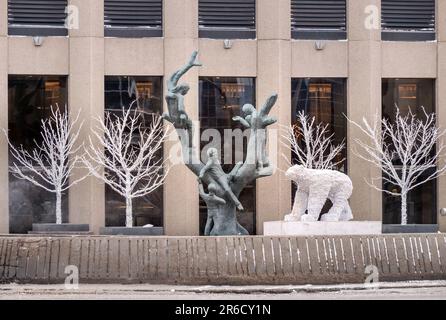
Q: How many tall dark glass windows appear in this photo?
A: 5